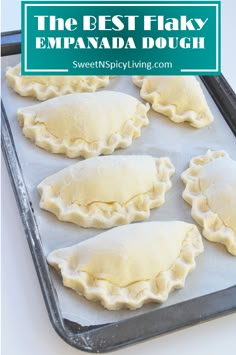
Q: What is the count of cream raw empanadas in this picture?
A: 6